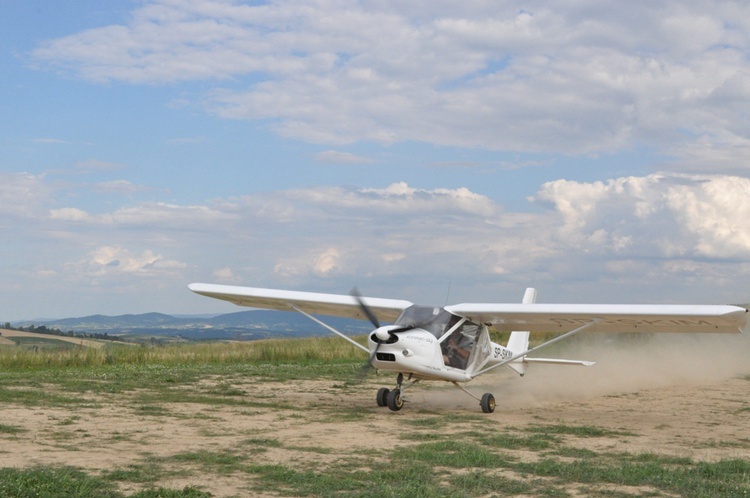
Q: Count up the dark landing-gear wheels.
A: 3